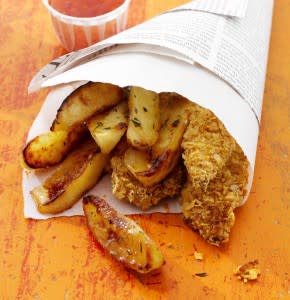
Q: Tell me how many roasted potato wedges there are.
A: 7